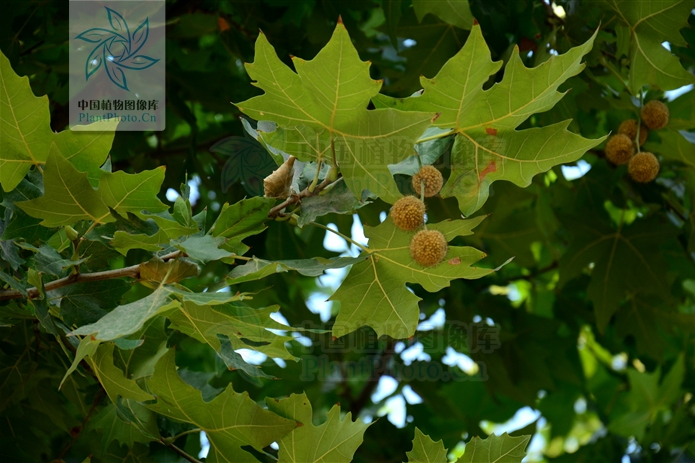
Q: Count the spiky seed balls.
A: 7